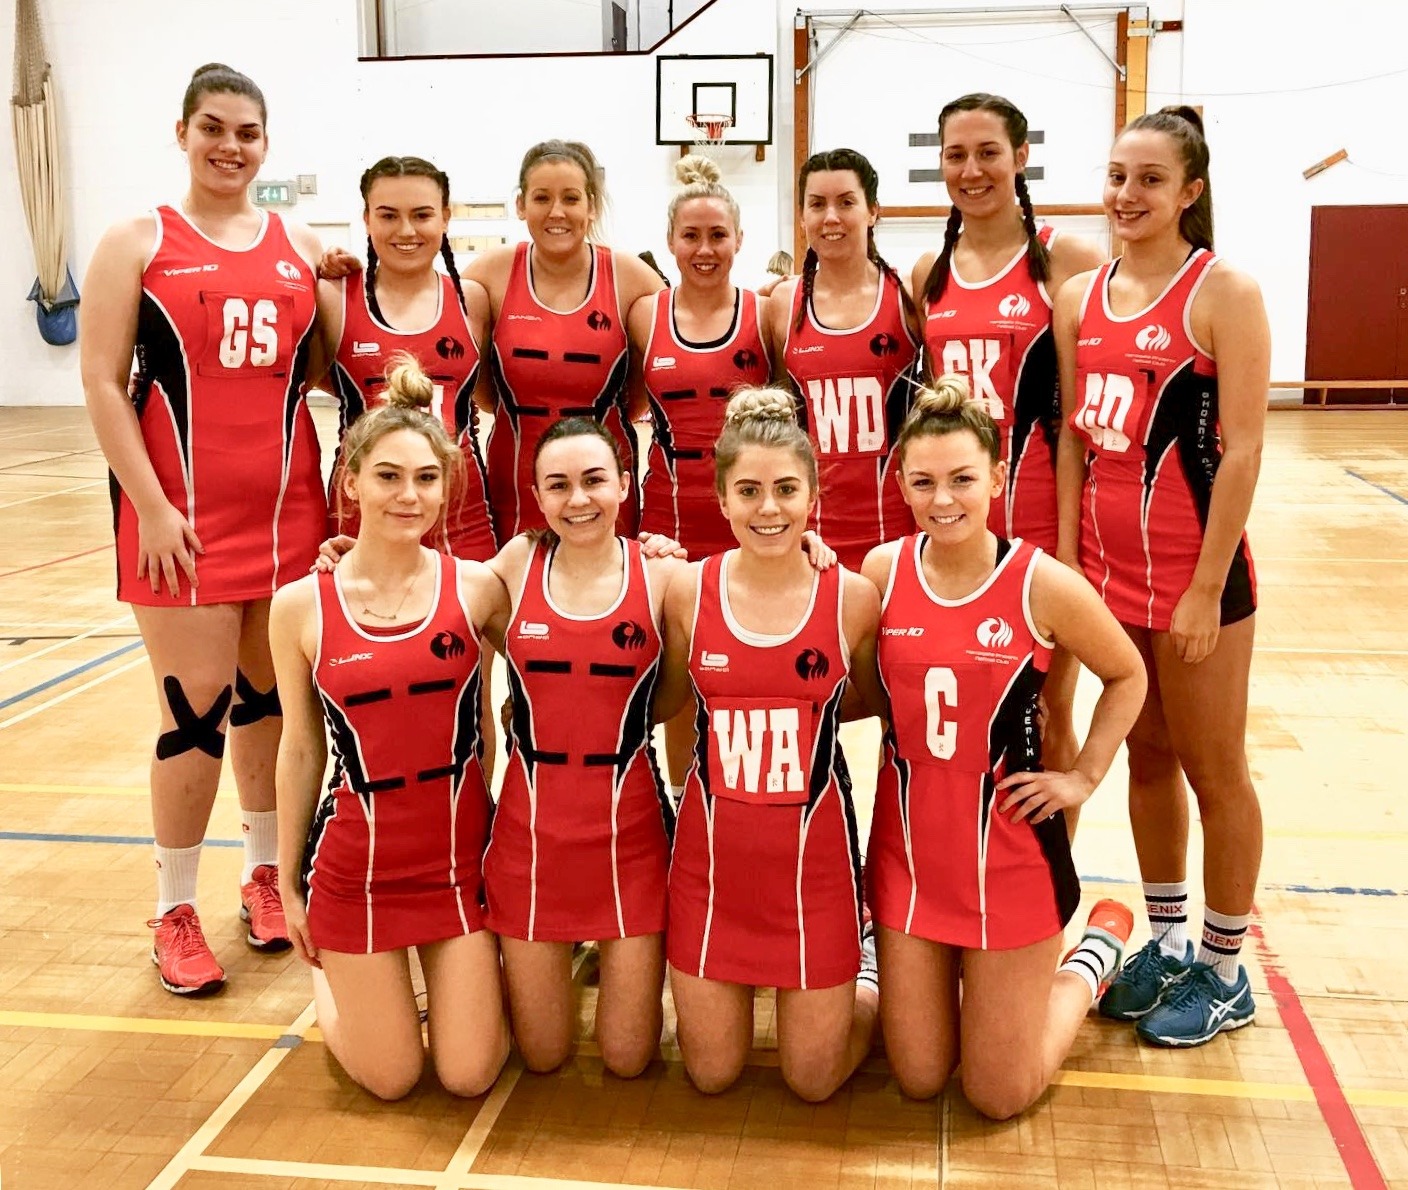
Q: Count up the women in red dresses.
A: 11